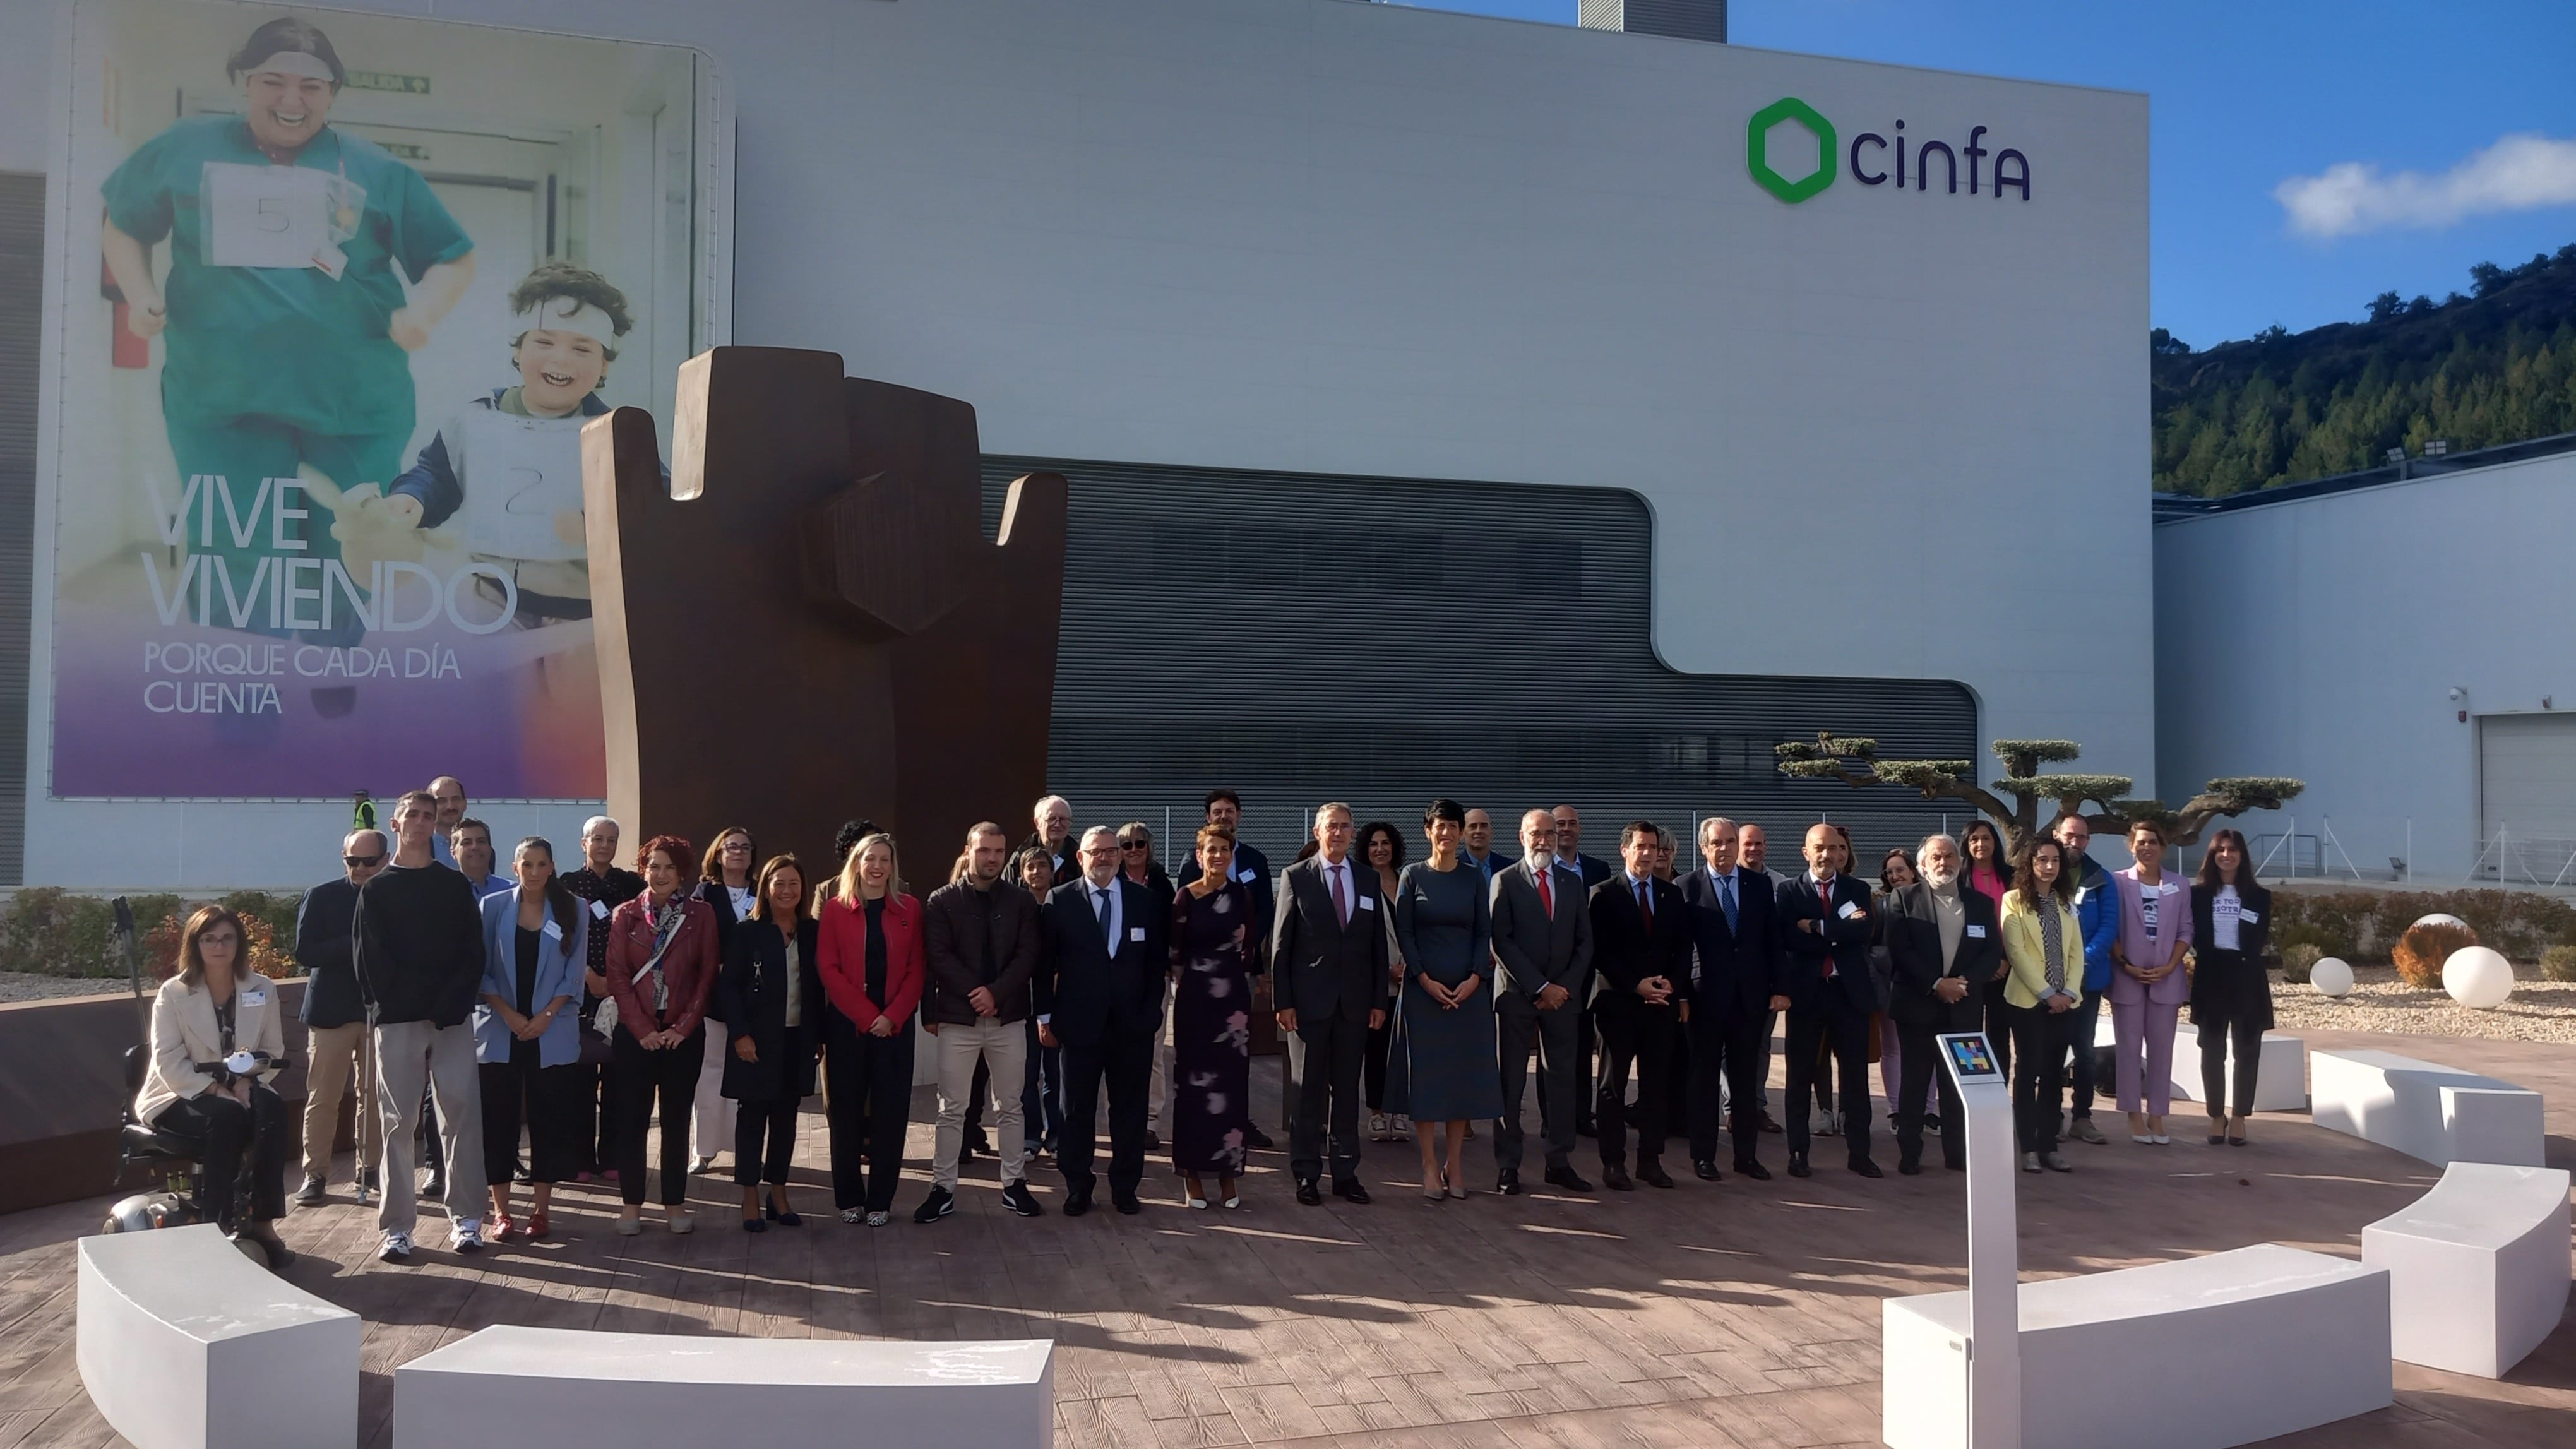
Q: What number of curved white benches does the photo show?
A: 6